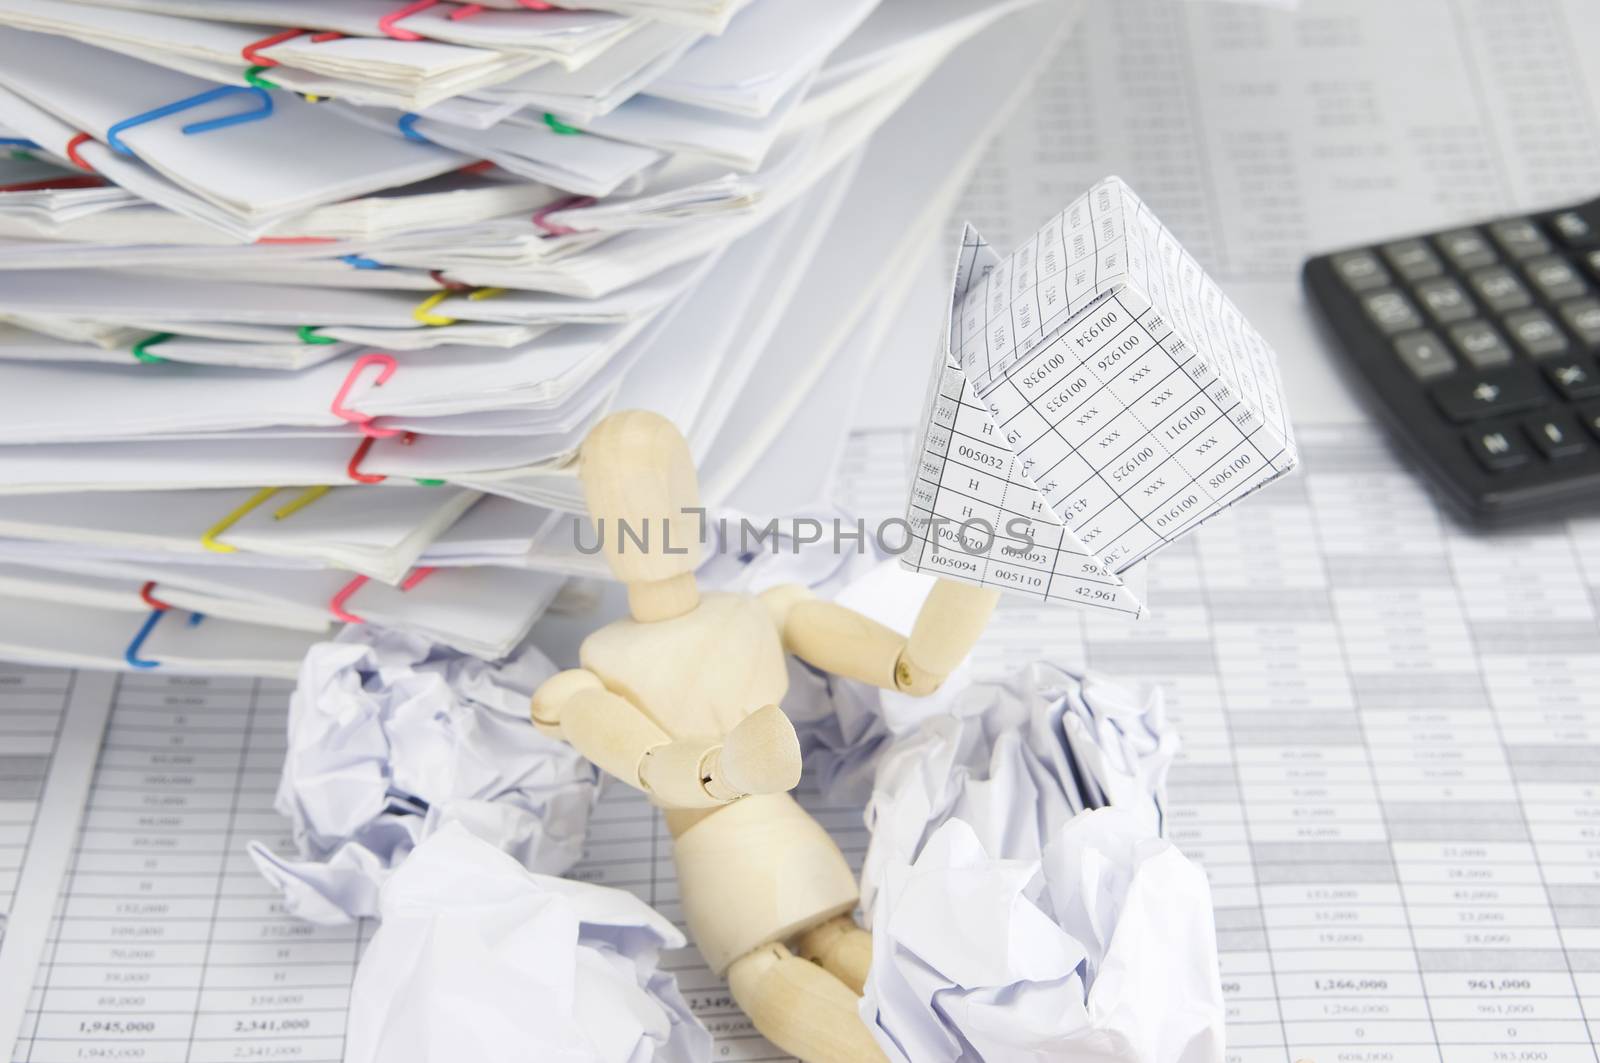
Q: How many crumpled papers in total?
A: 5